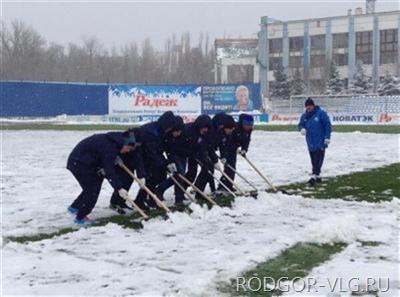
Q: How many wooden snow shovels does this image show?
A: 8